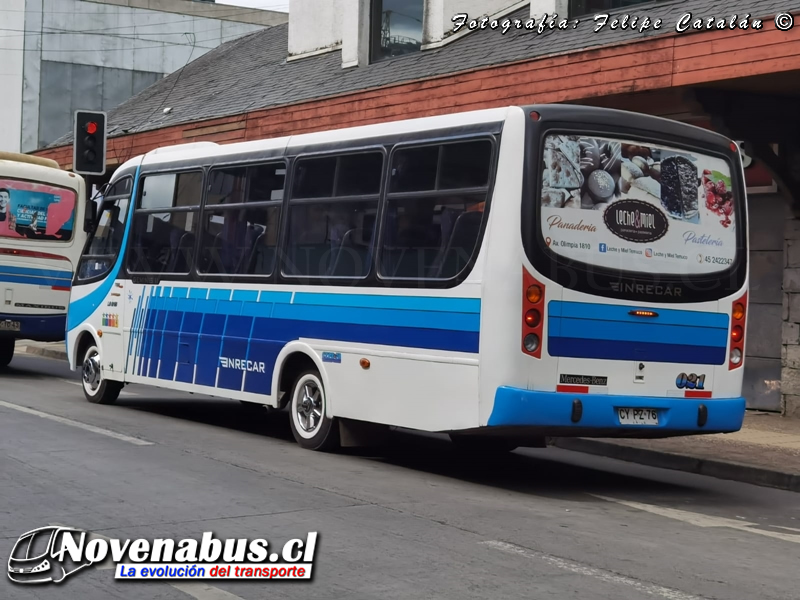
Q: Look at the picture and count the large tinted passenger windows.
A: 4